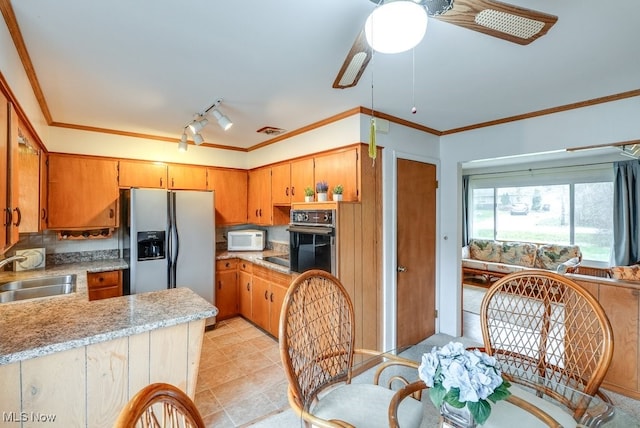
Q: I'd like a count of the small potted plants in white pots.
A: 3